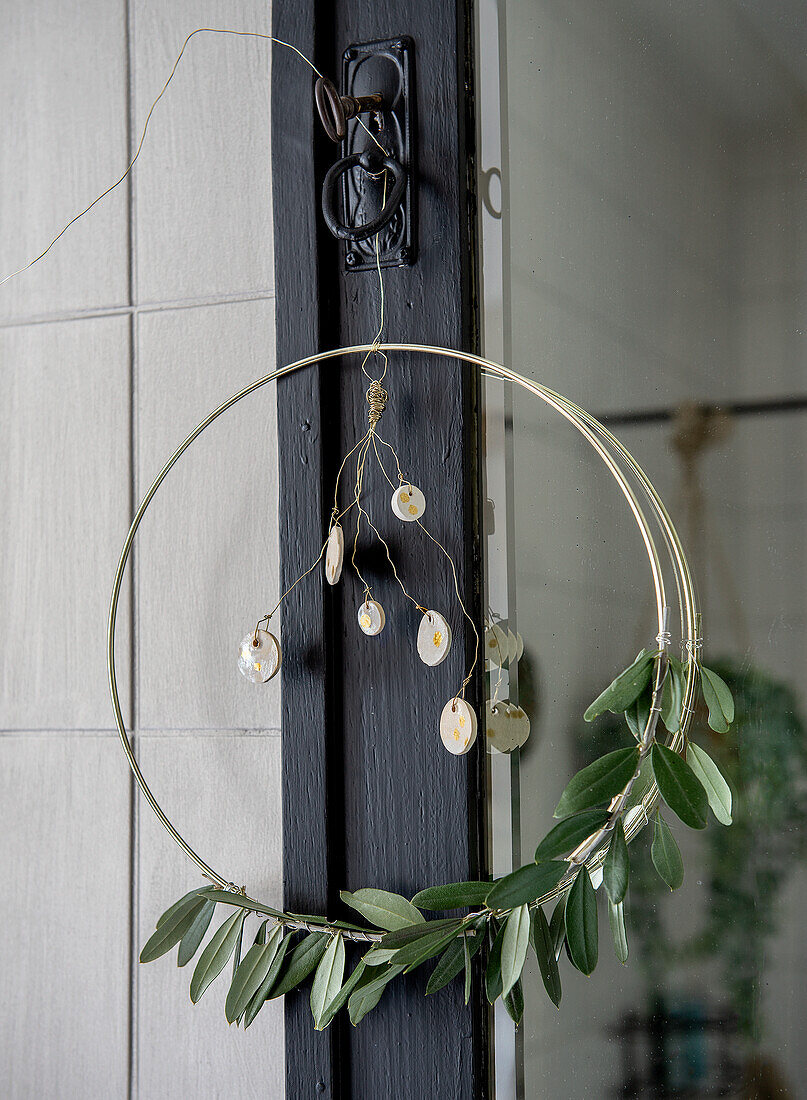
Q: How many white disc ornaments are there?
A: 6